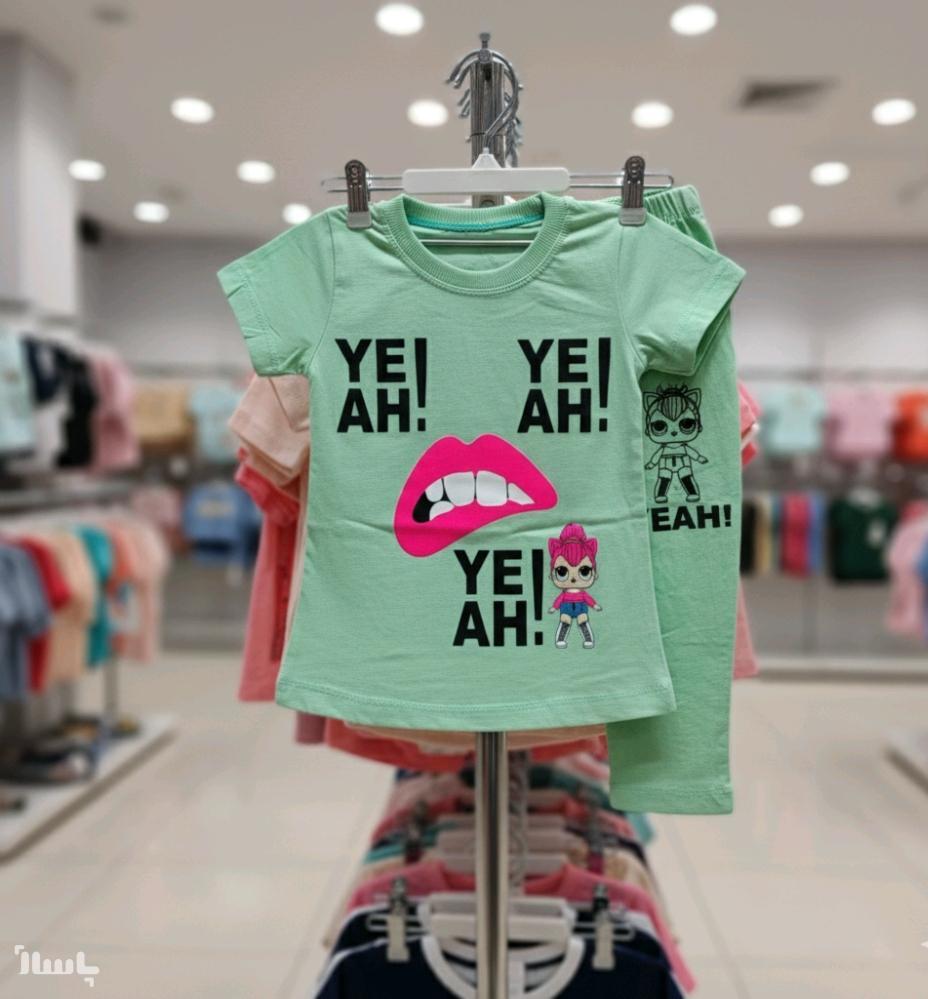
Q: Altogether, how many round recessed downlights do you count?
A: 12